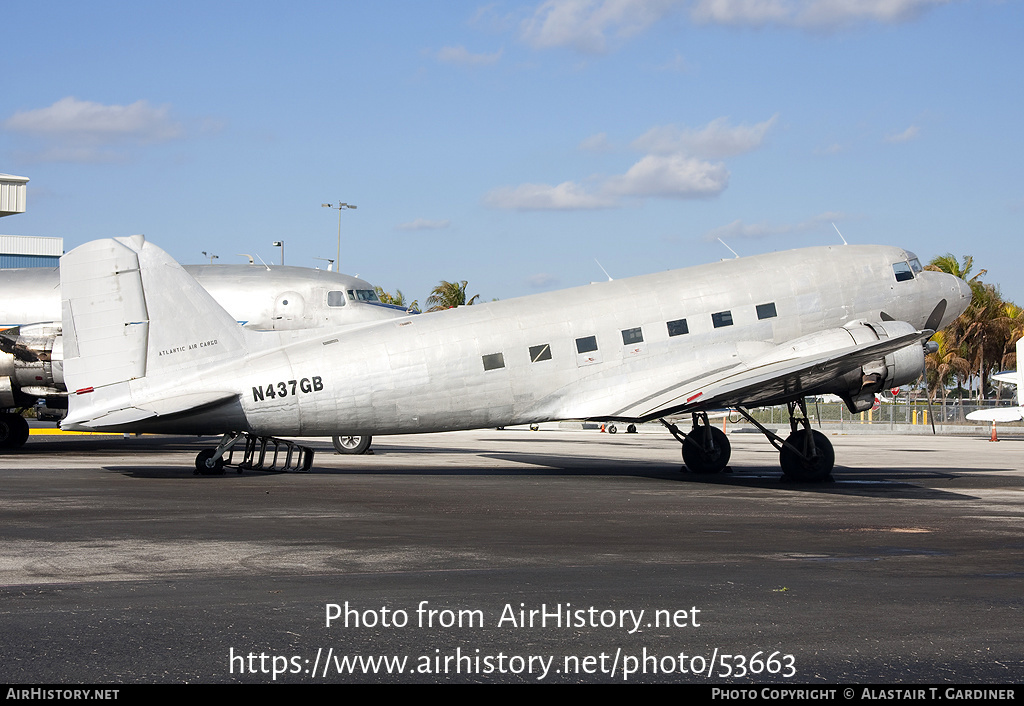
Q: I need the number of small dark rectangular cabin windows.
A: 7